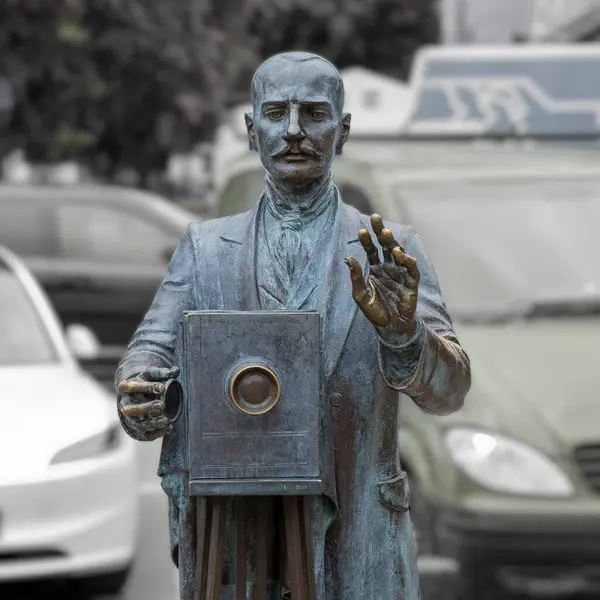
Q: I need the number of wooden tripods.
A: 1